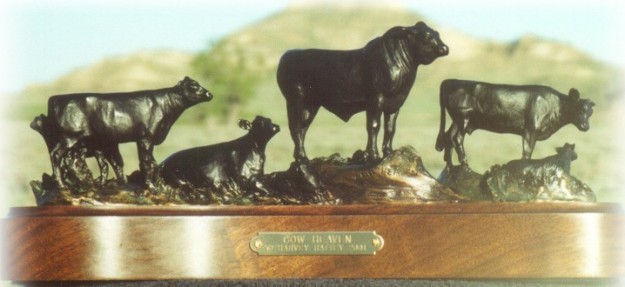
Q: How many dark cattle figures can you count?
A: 6